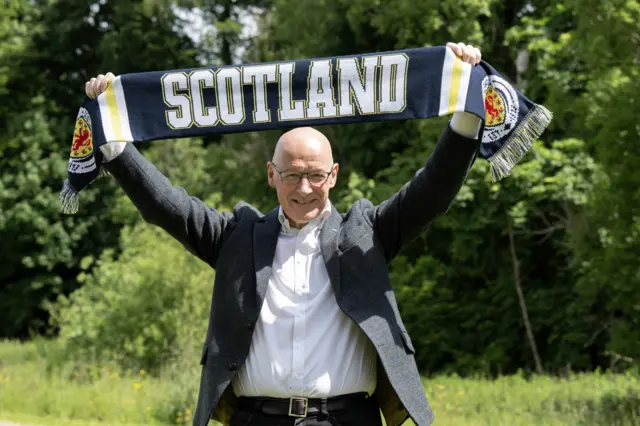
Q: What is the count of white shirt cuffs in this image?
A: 2